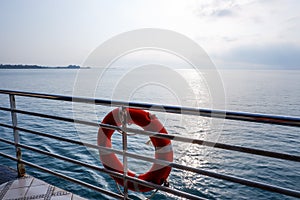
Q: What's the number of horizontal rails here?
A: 5